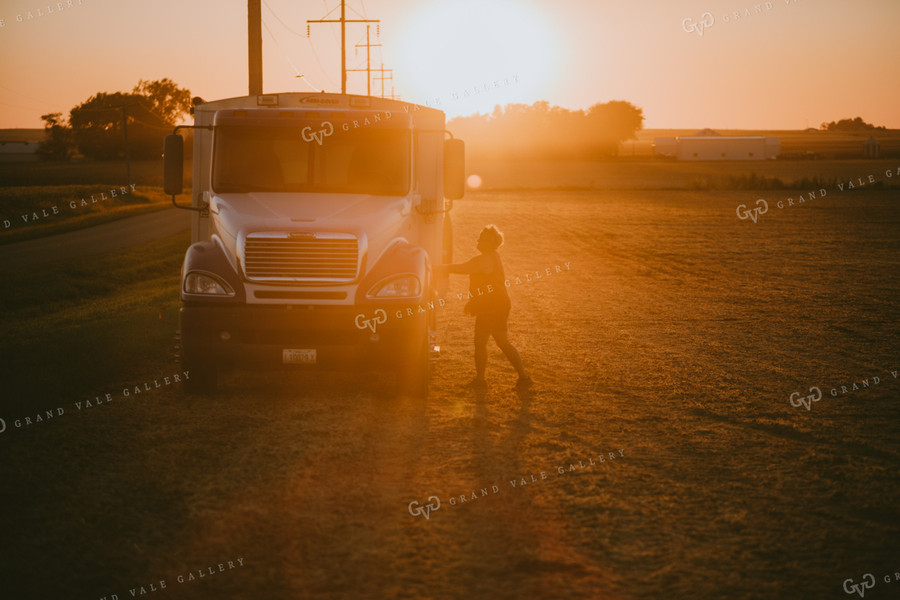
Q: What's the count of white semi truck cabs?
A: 1